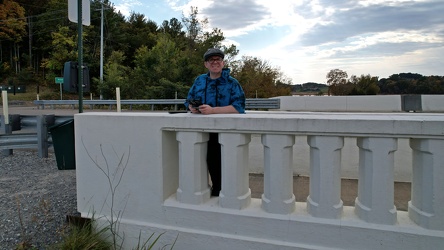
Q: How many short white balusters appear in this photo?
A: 6